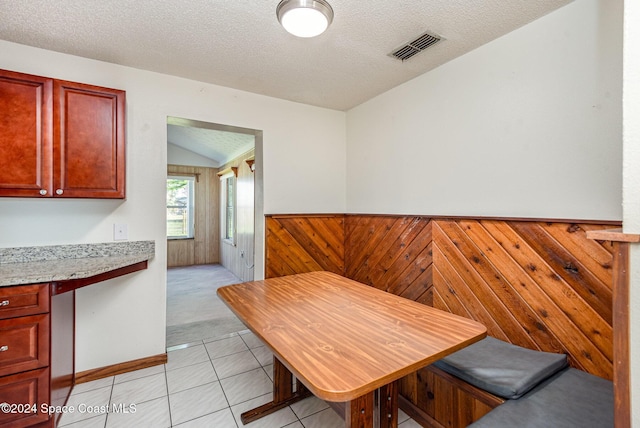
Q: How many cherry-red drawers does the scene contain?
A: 3